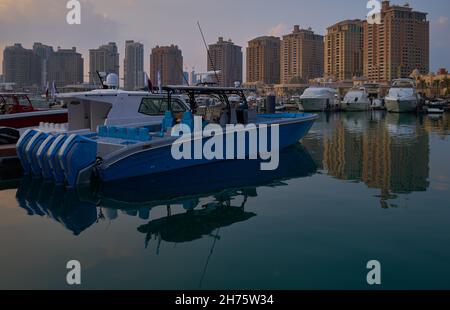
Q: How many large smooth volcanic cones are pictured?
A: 0